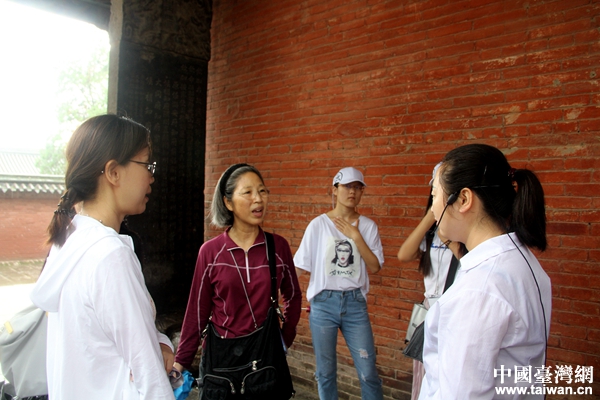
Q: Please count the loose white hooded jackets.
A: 1